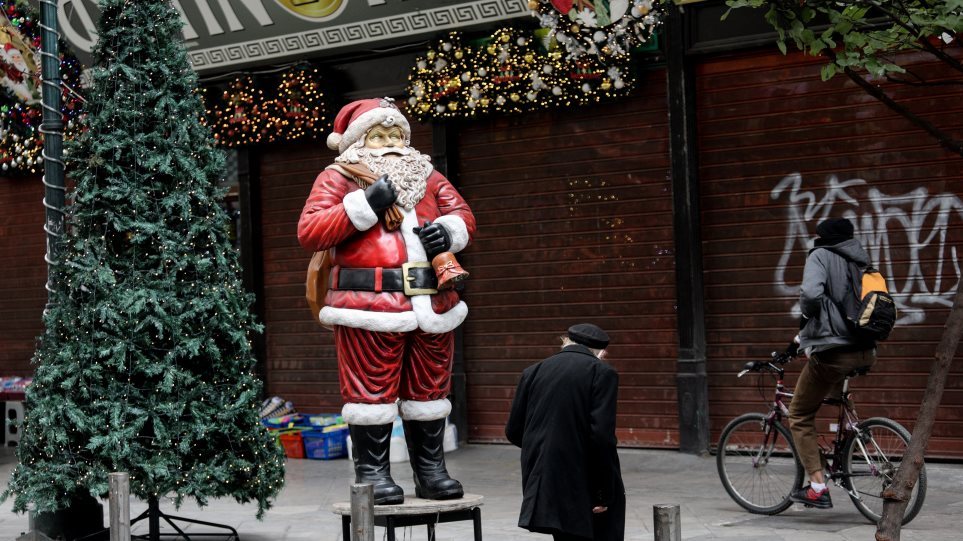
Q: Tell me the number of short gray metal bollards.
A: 3